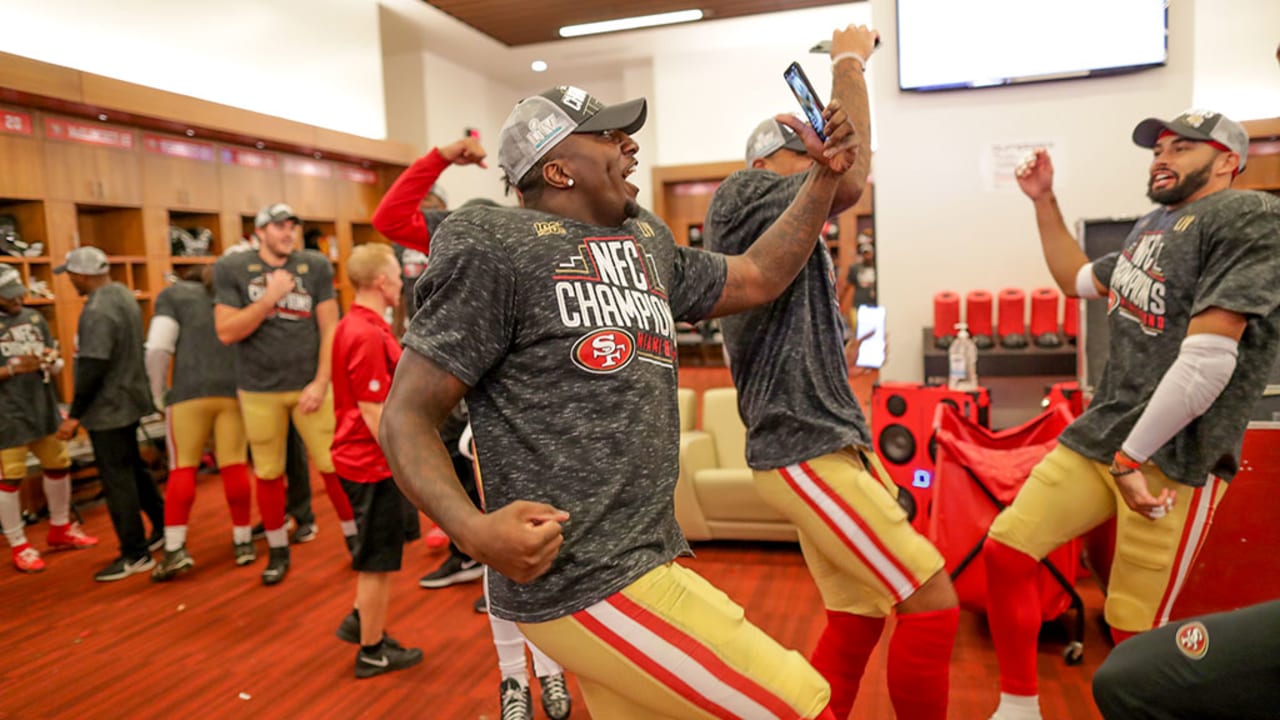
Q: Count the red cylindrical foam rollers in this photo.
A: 5